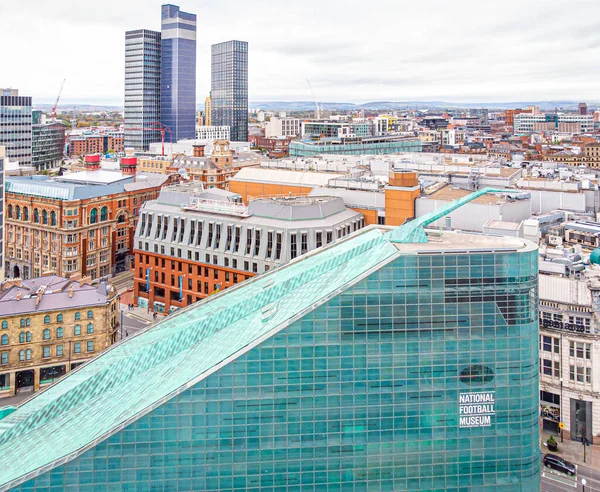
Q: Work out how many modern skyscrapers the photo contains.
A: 3